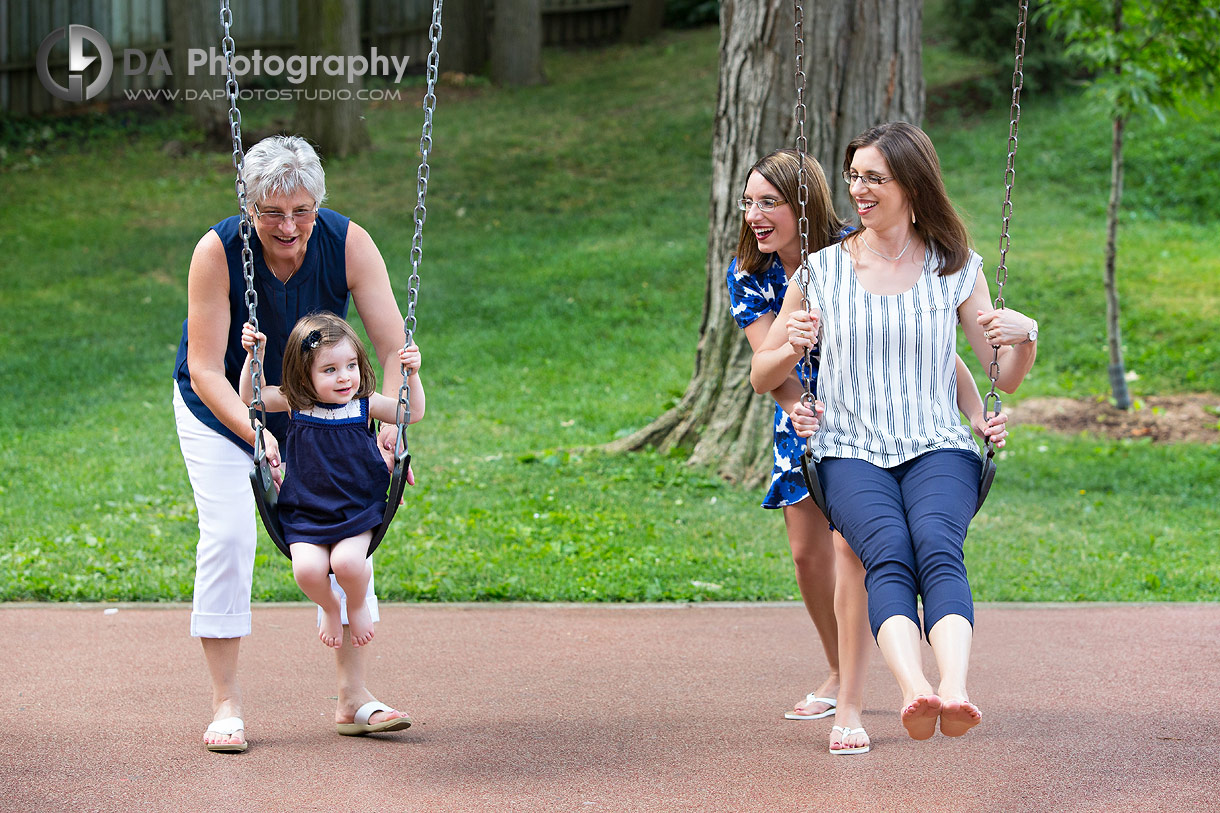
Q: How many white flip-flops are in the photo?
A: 4